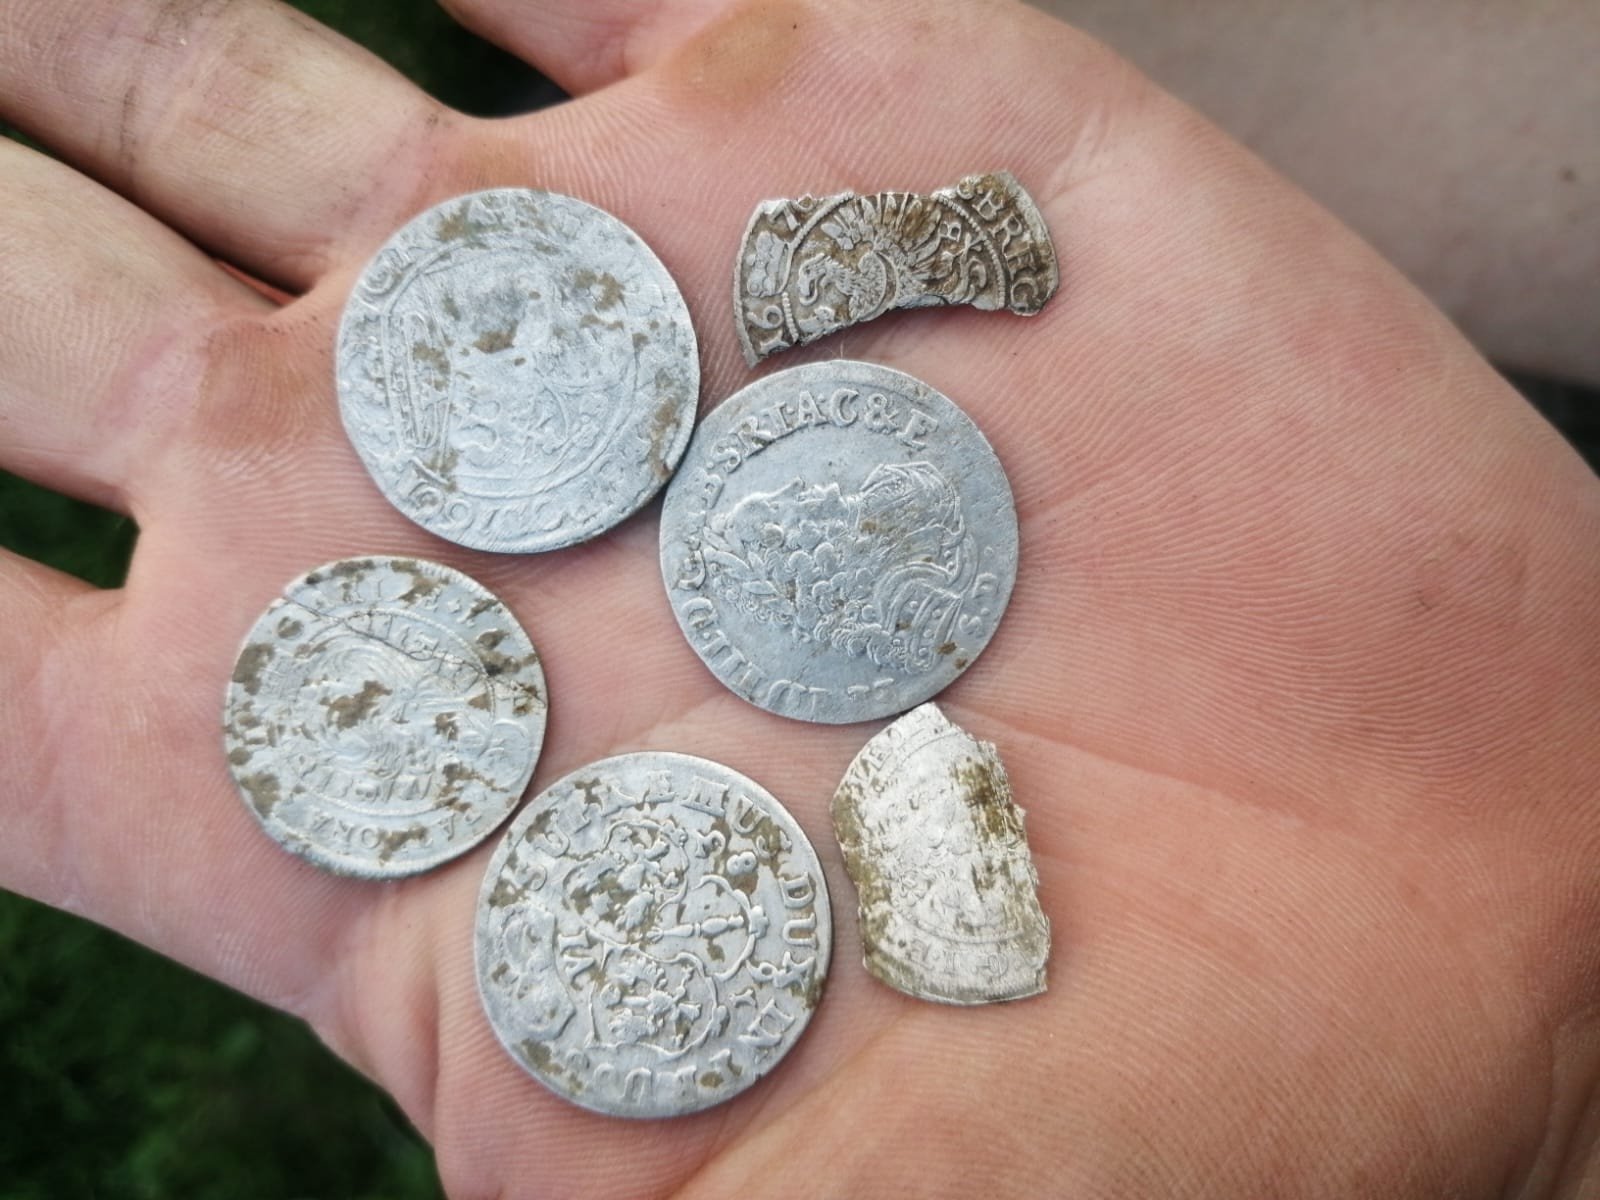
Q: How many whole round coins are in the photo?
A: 4